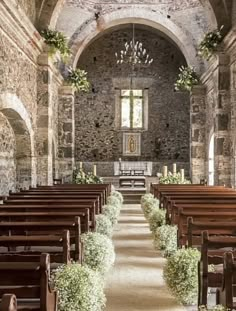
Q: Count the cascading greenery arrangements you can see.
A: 4